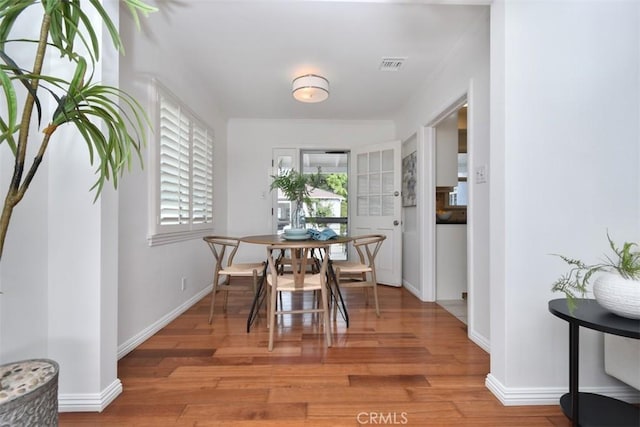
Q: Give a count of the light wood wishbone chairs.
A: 4